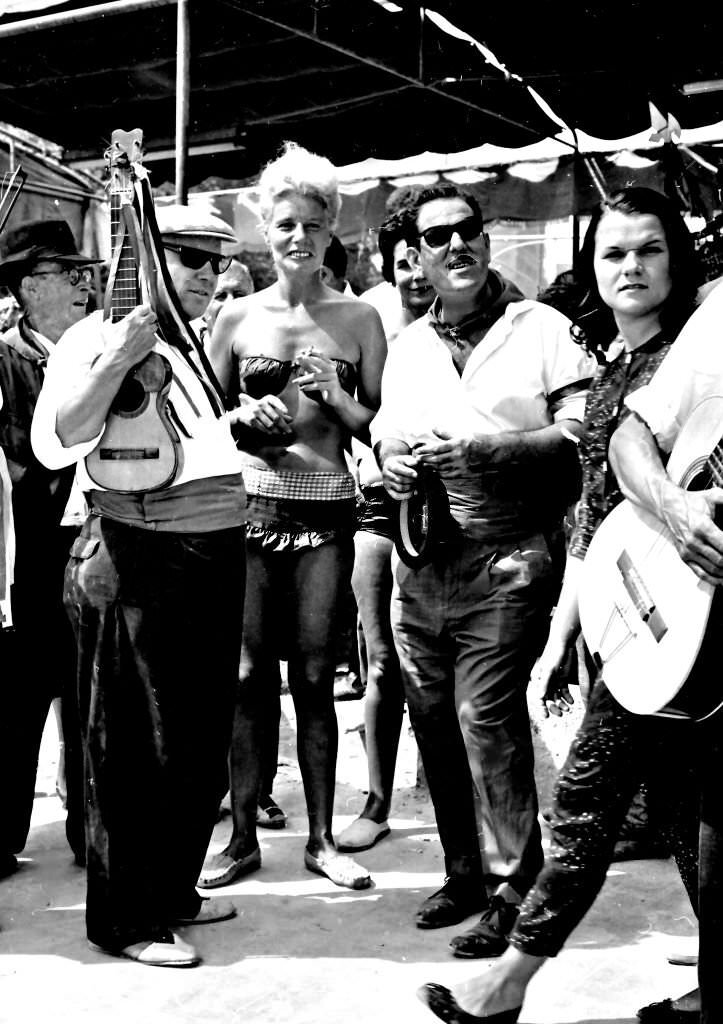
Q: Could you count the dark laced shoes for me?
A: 2